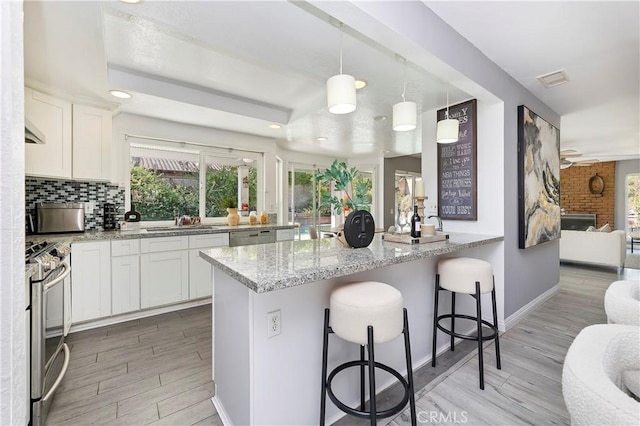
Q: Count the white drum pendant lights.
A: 3